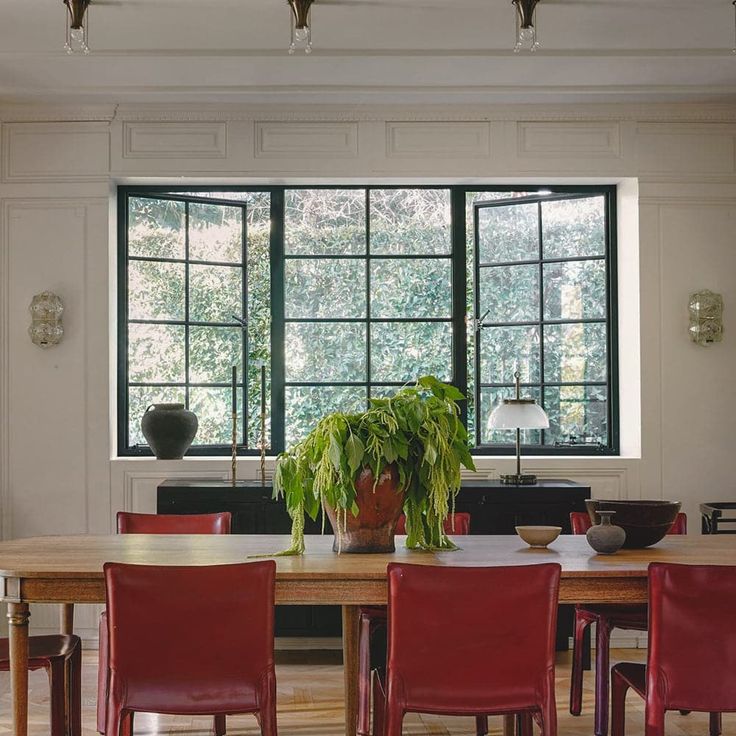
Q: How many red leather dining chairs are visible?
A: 7